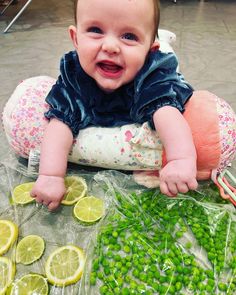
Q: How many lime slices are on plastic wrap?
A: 4